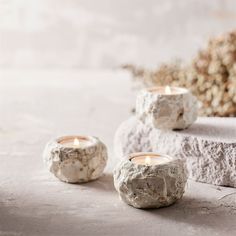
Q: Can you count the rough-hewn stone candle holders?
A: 3